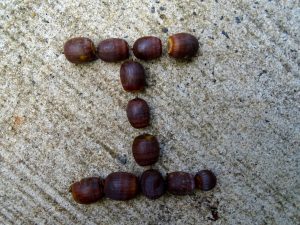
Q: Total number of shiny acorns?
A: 12